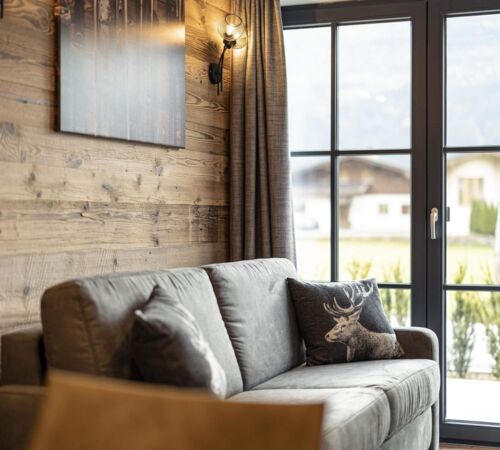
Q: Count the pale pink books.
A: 0